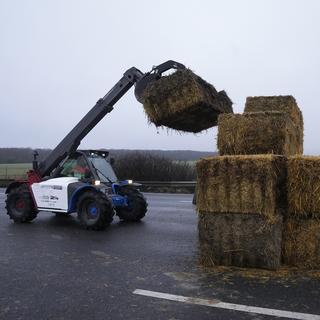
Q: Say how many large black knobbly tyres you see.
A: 3